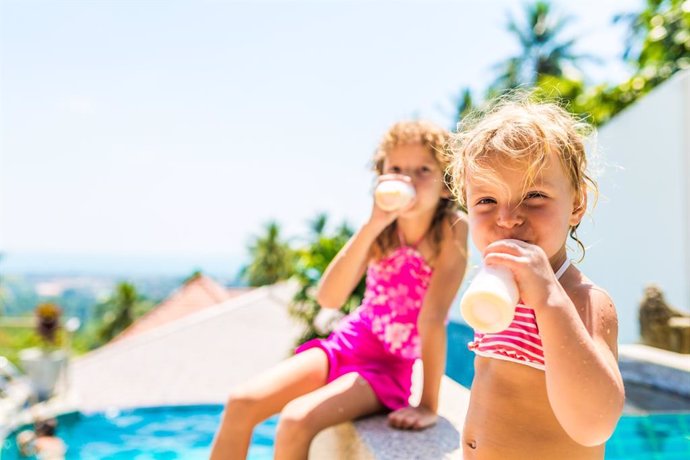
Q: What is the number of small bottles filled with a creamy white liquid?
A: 2